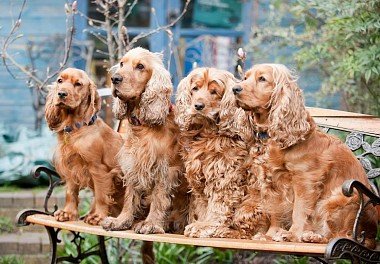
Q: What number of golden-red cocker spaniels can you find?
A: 4